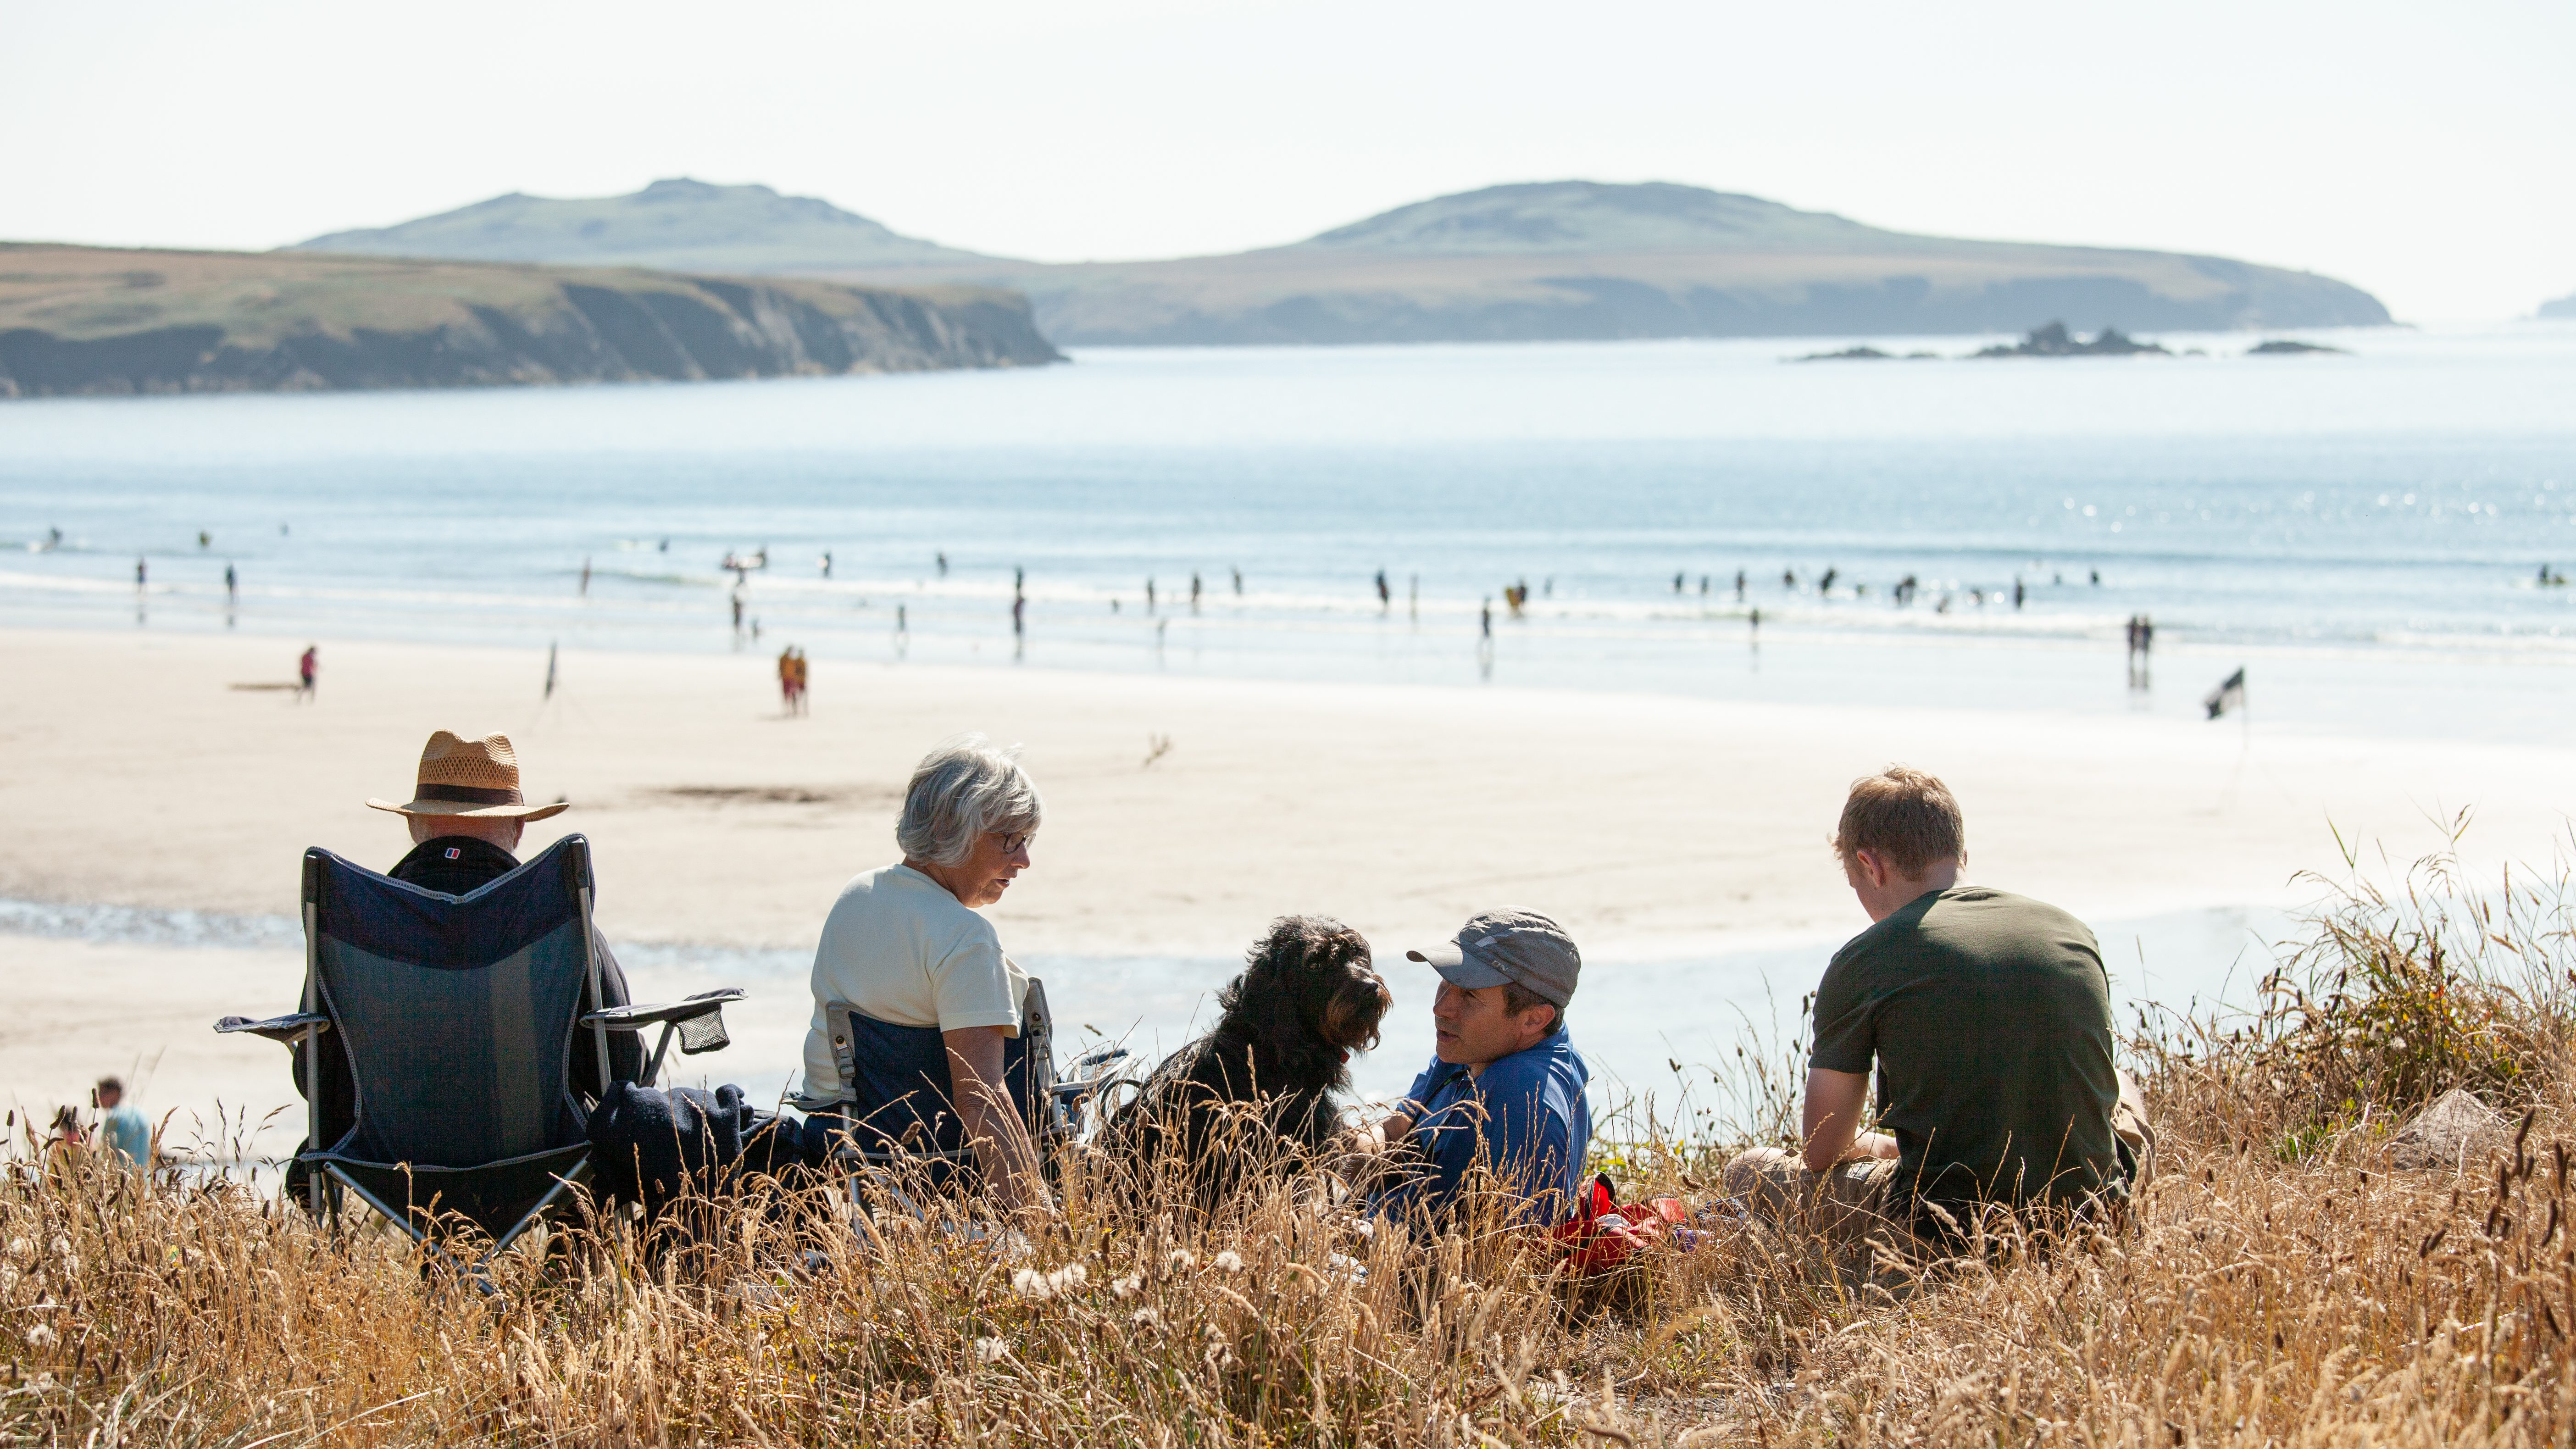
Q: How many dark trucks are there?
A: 0